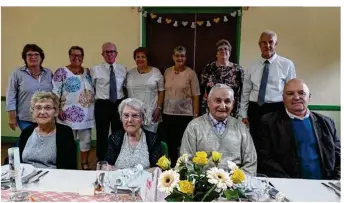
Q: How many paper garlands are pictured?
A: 1